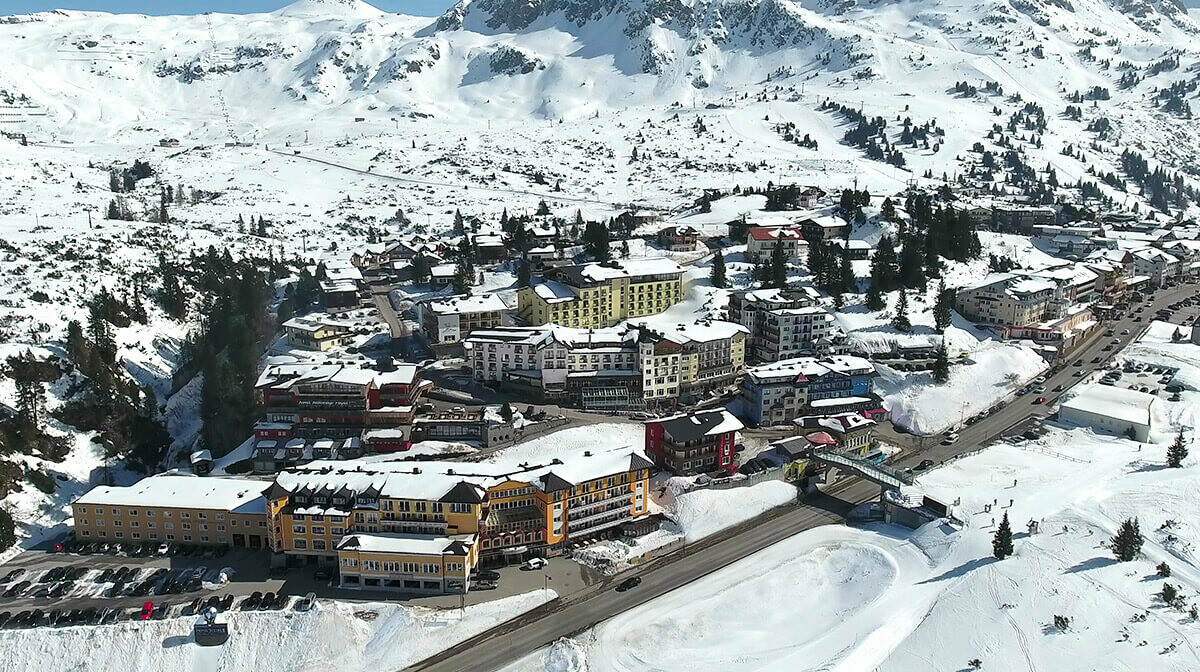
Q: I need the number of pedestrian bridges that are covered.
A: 1